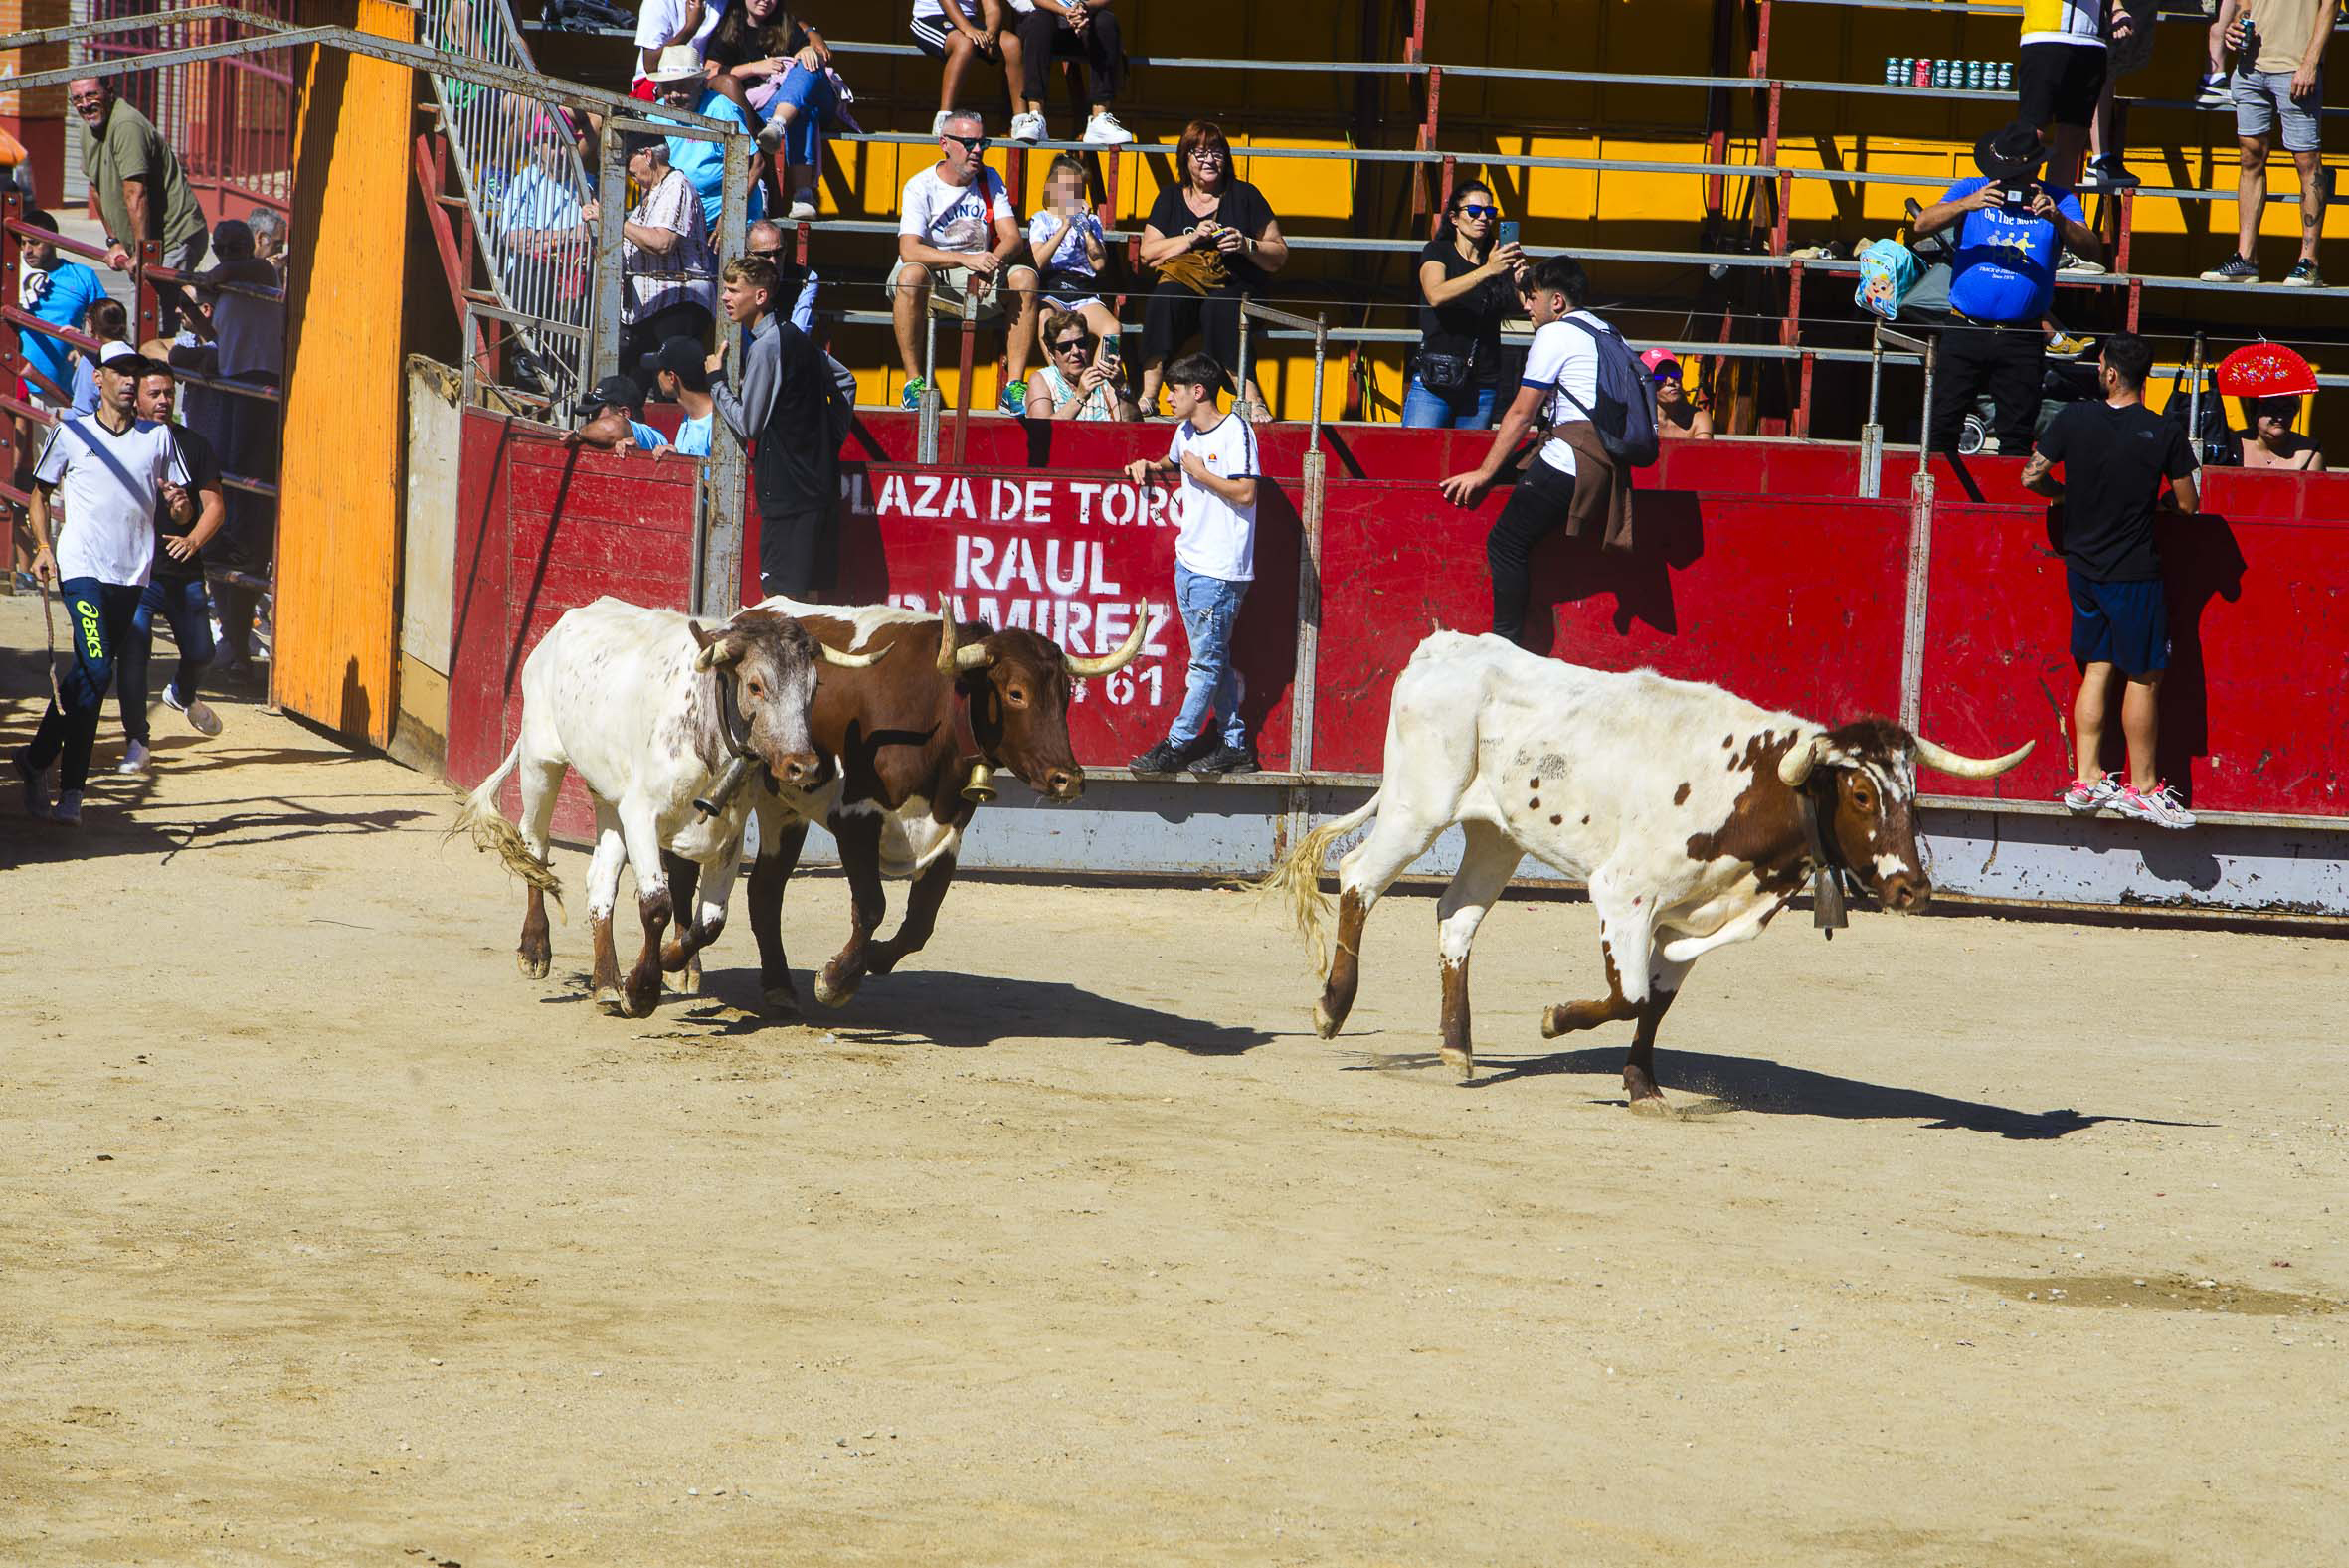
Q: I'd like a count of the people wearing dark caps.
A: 2